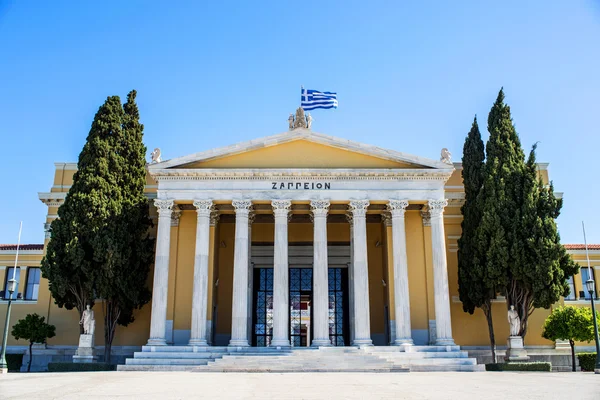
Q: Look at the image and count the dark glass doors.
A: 3